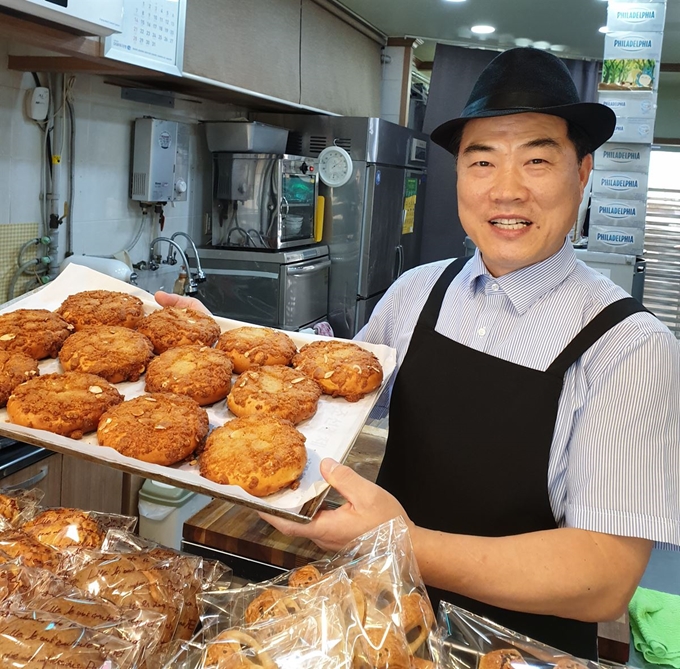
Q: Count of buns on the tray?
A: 12